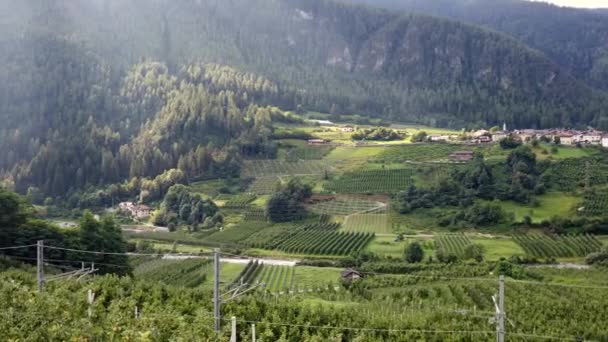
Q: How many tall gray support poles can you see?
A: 3